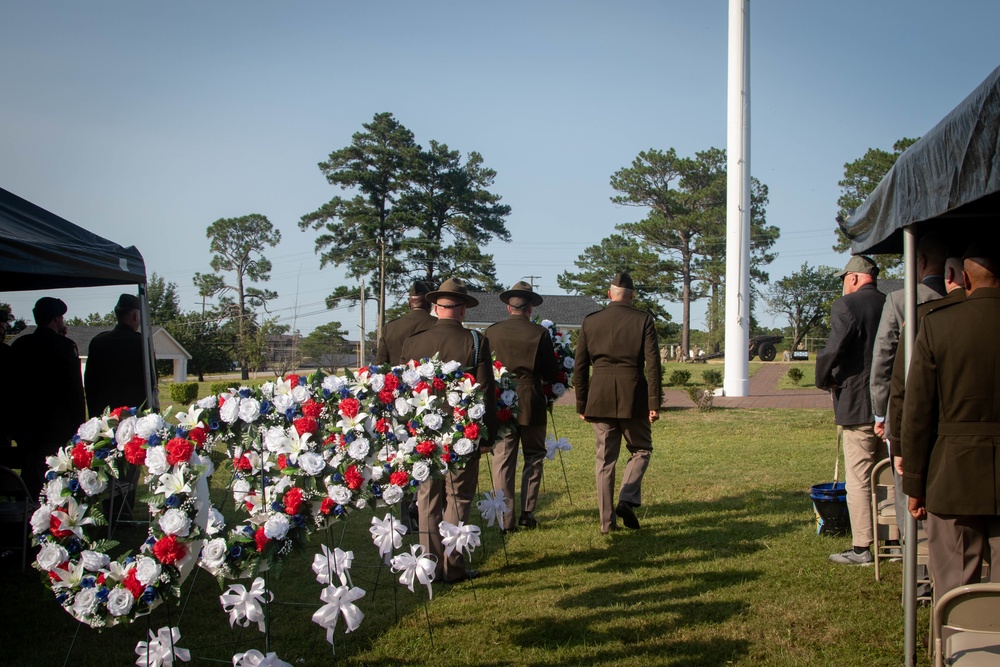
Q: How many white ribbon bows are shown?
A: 10